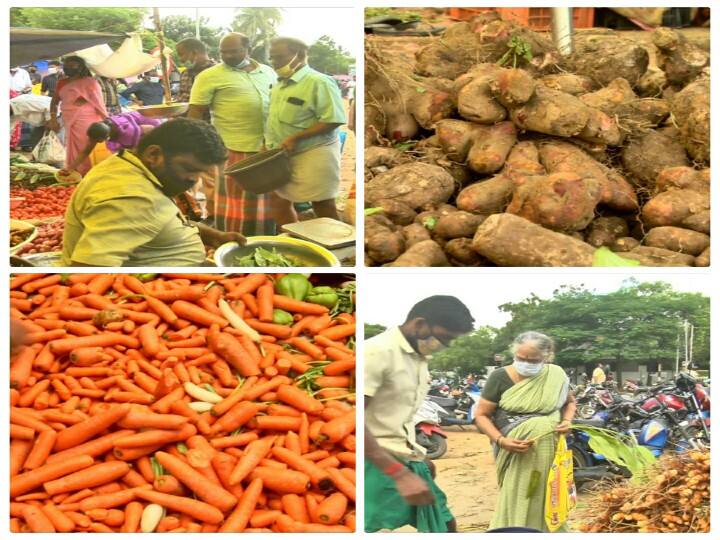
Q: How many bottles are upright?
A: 0